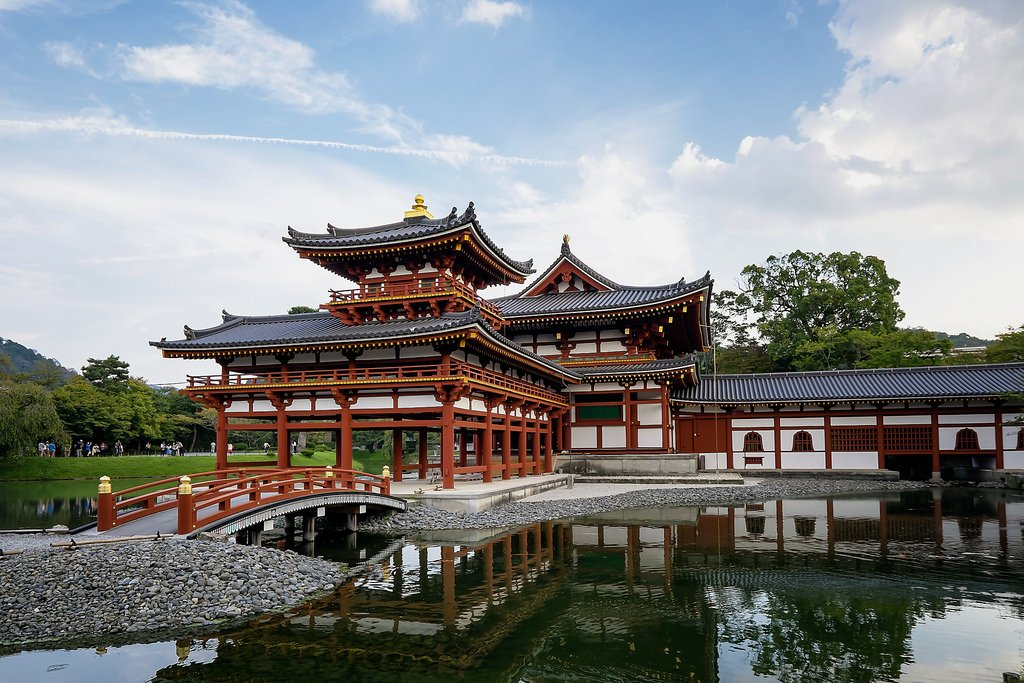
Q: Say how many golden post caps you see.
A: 4